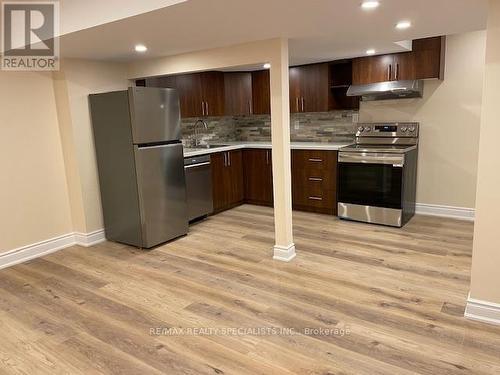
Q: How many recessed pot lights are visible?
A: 5